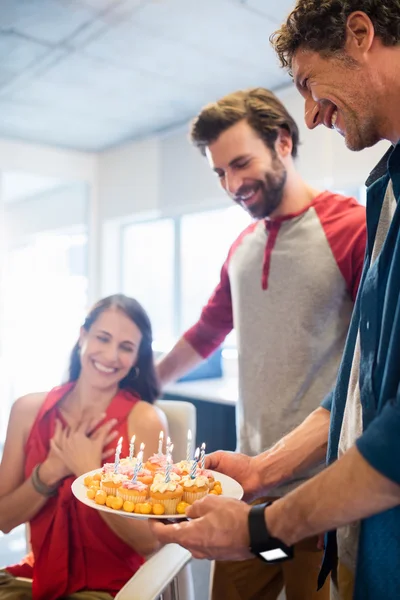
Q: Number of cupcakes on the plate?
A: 12